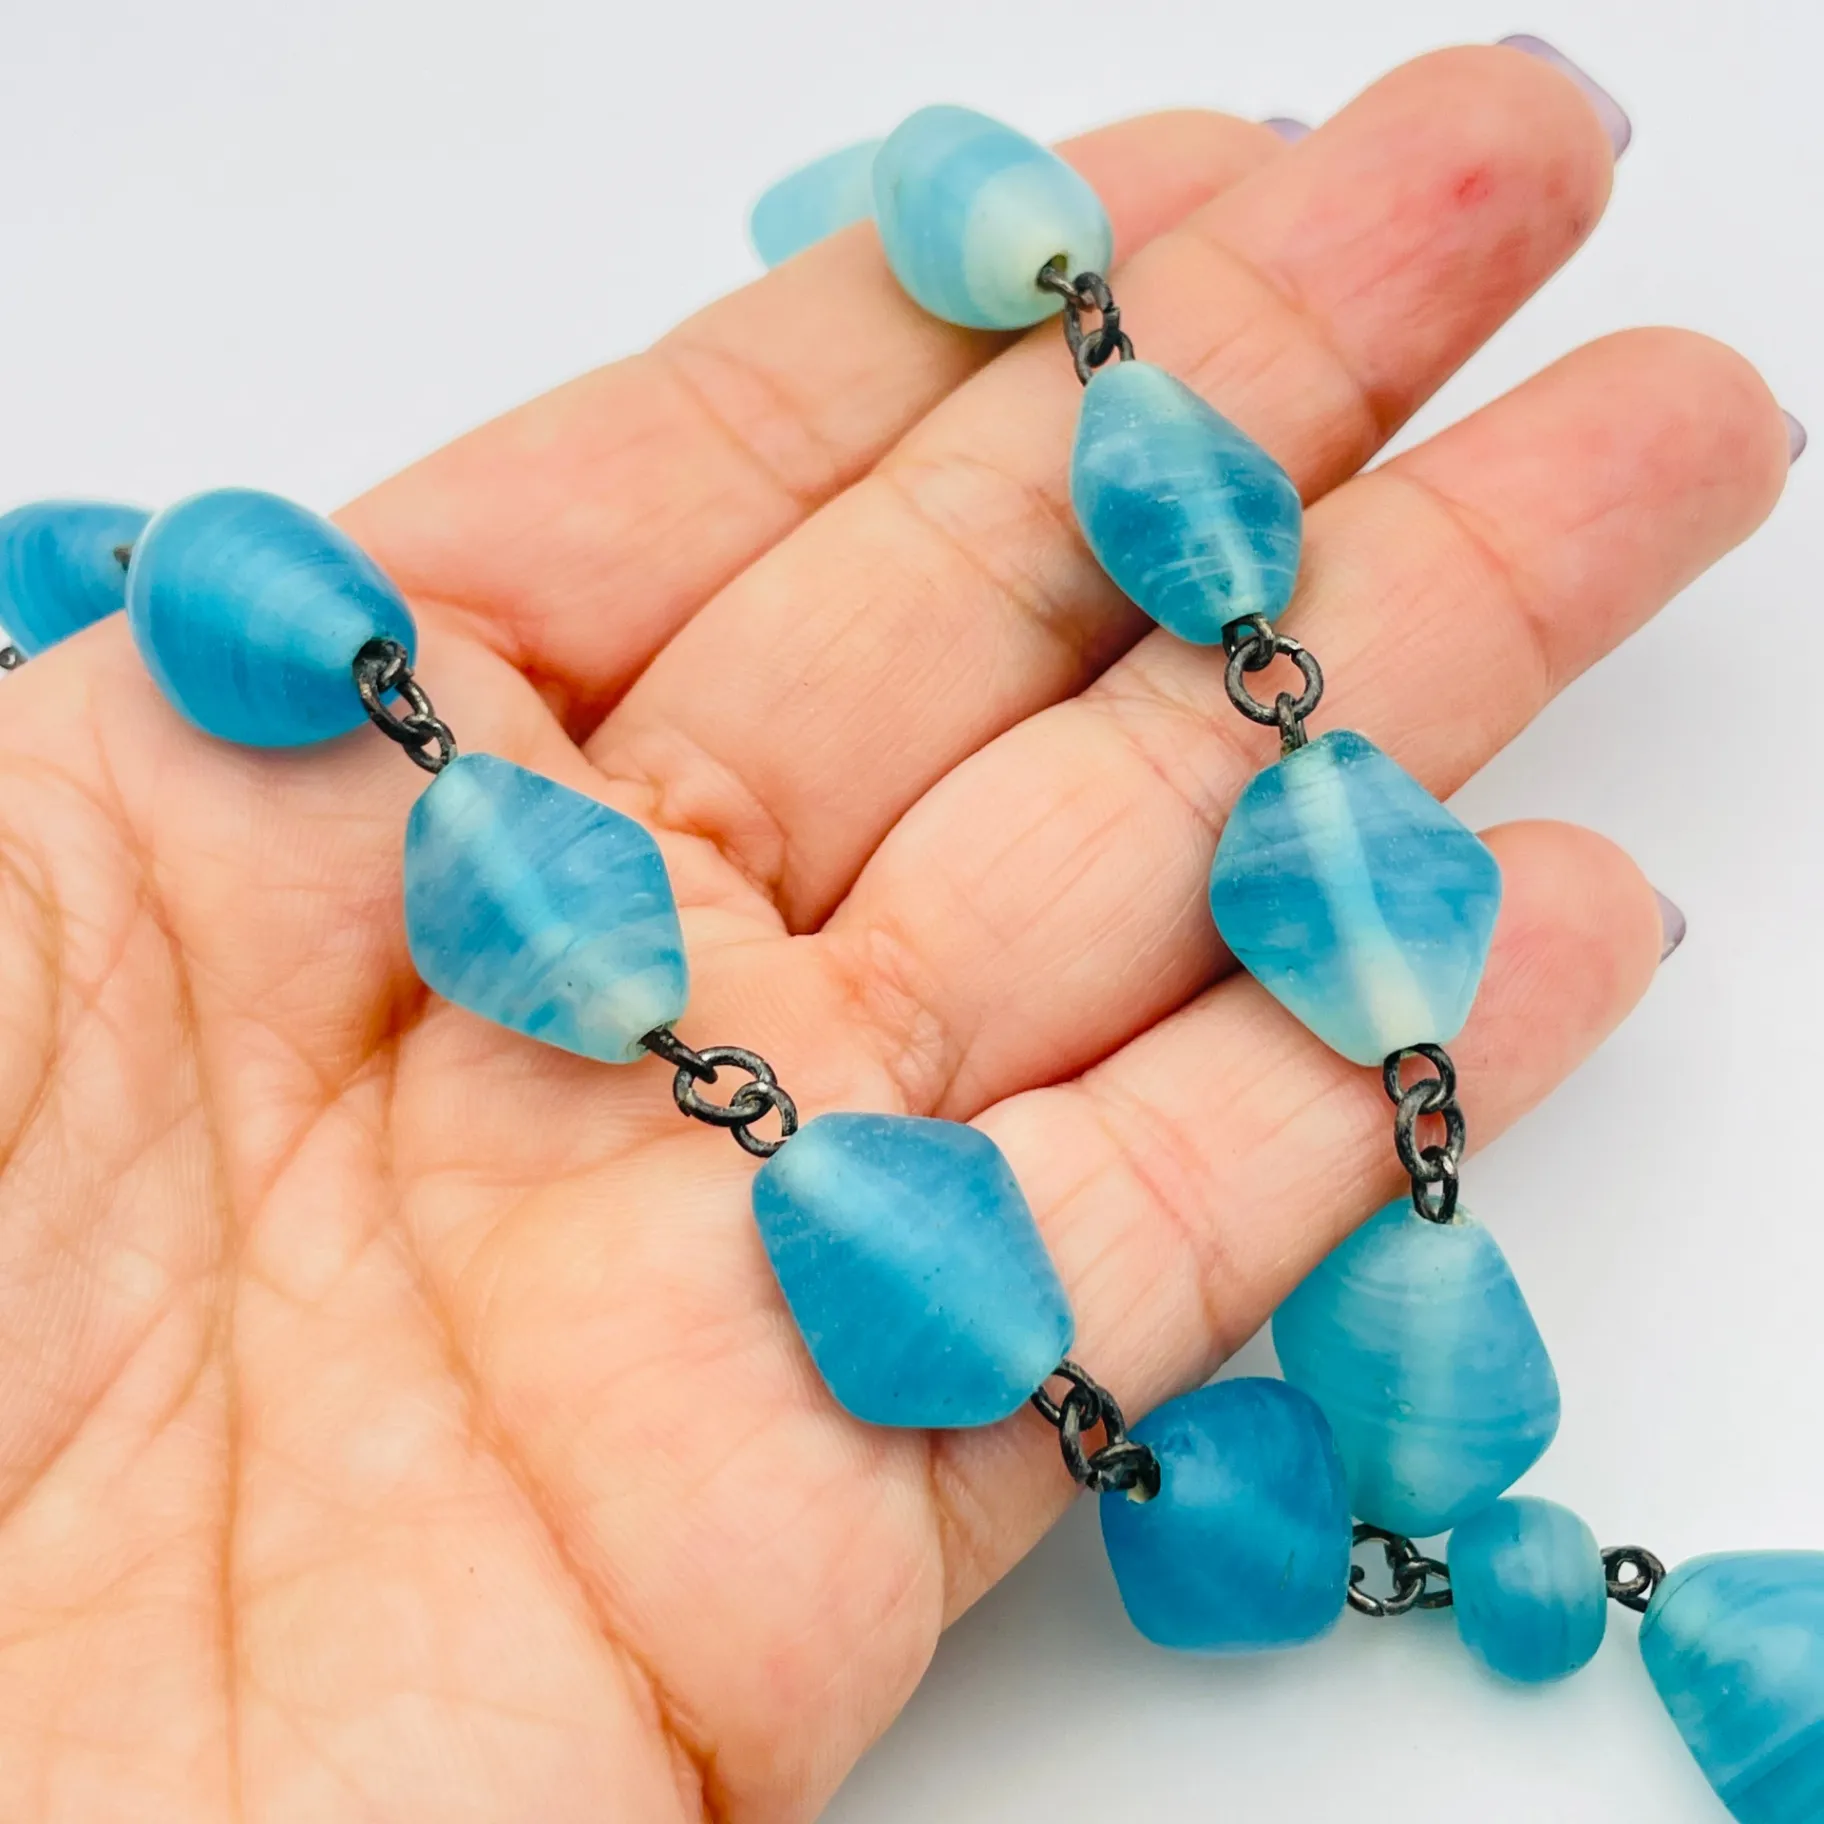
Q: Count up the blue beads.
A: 12